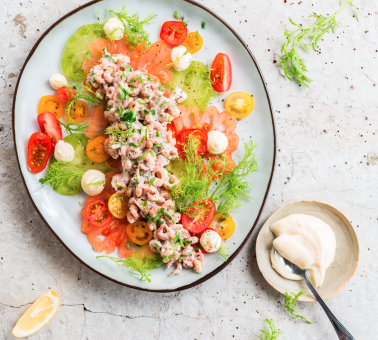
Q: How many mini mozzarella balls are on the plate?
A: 7